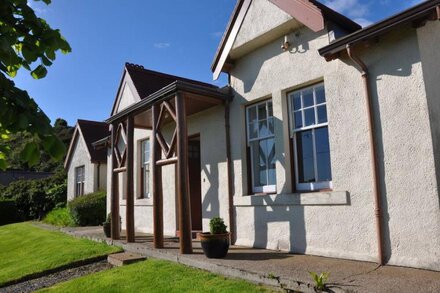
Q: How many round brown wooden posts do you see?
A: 4